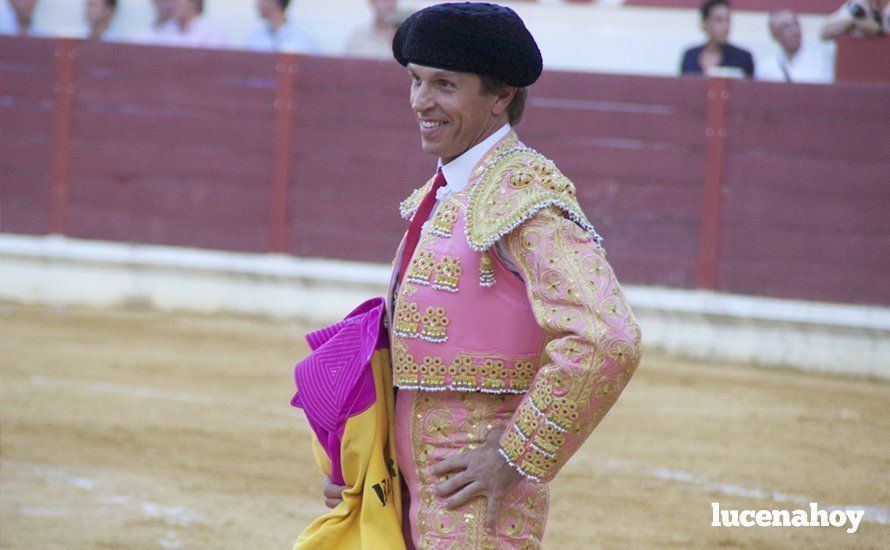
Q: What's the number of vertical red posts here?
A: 3